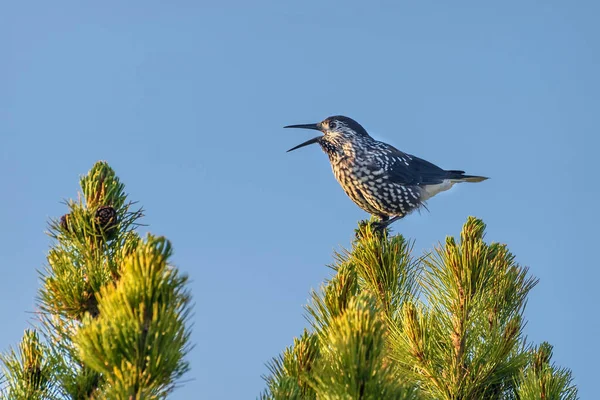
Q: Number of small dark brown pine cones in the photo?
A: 2